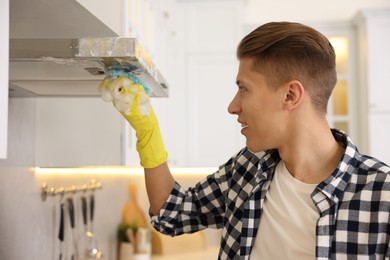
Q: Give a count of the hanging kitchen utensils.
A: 4